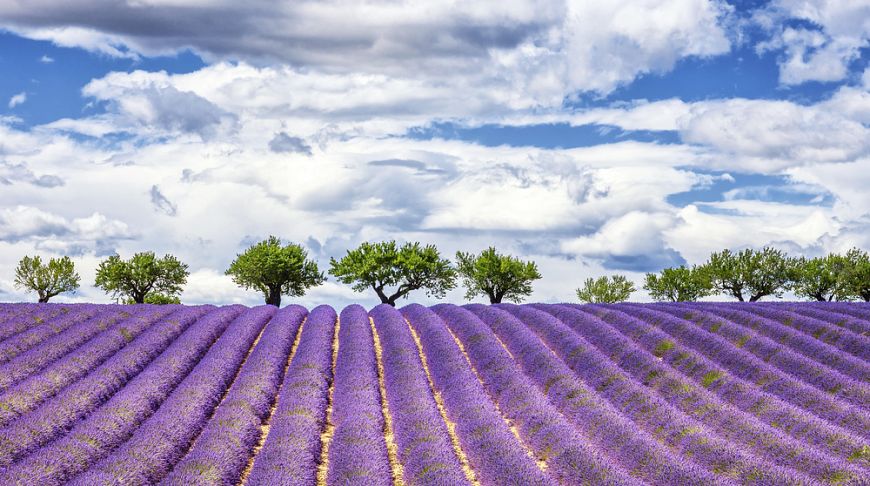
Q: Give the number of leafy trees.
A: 10